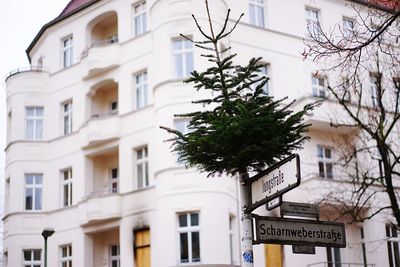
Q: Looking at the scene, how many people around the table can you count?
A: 0